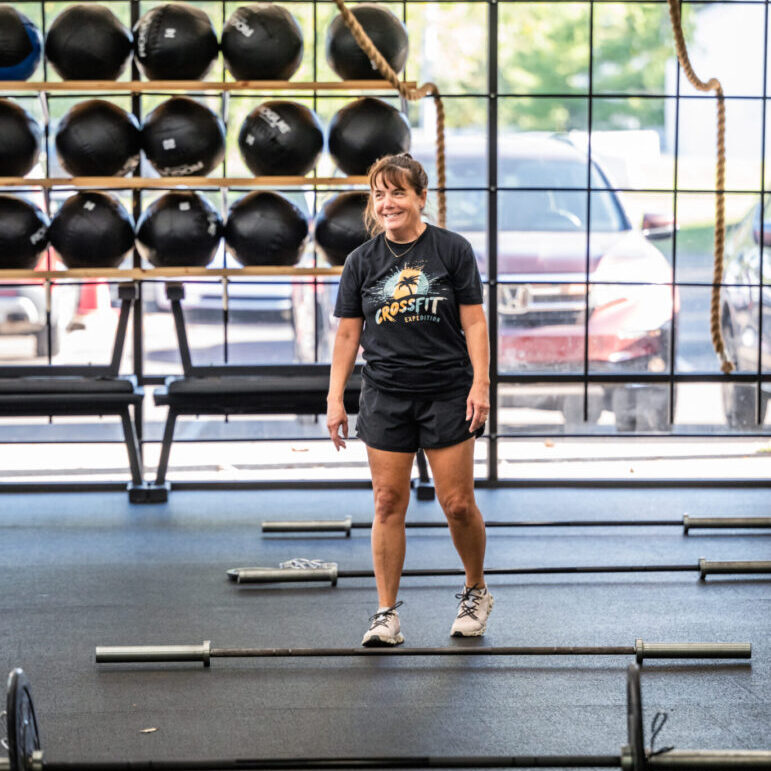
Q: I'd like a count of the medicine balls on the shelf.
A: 15